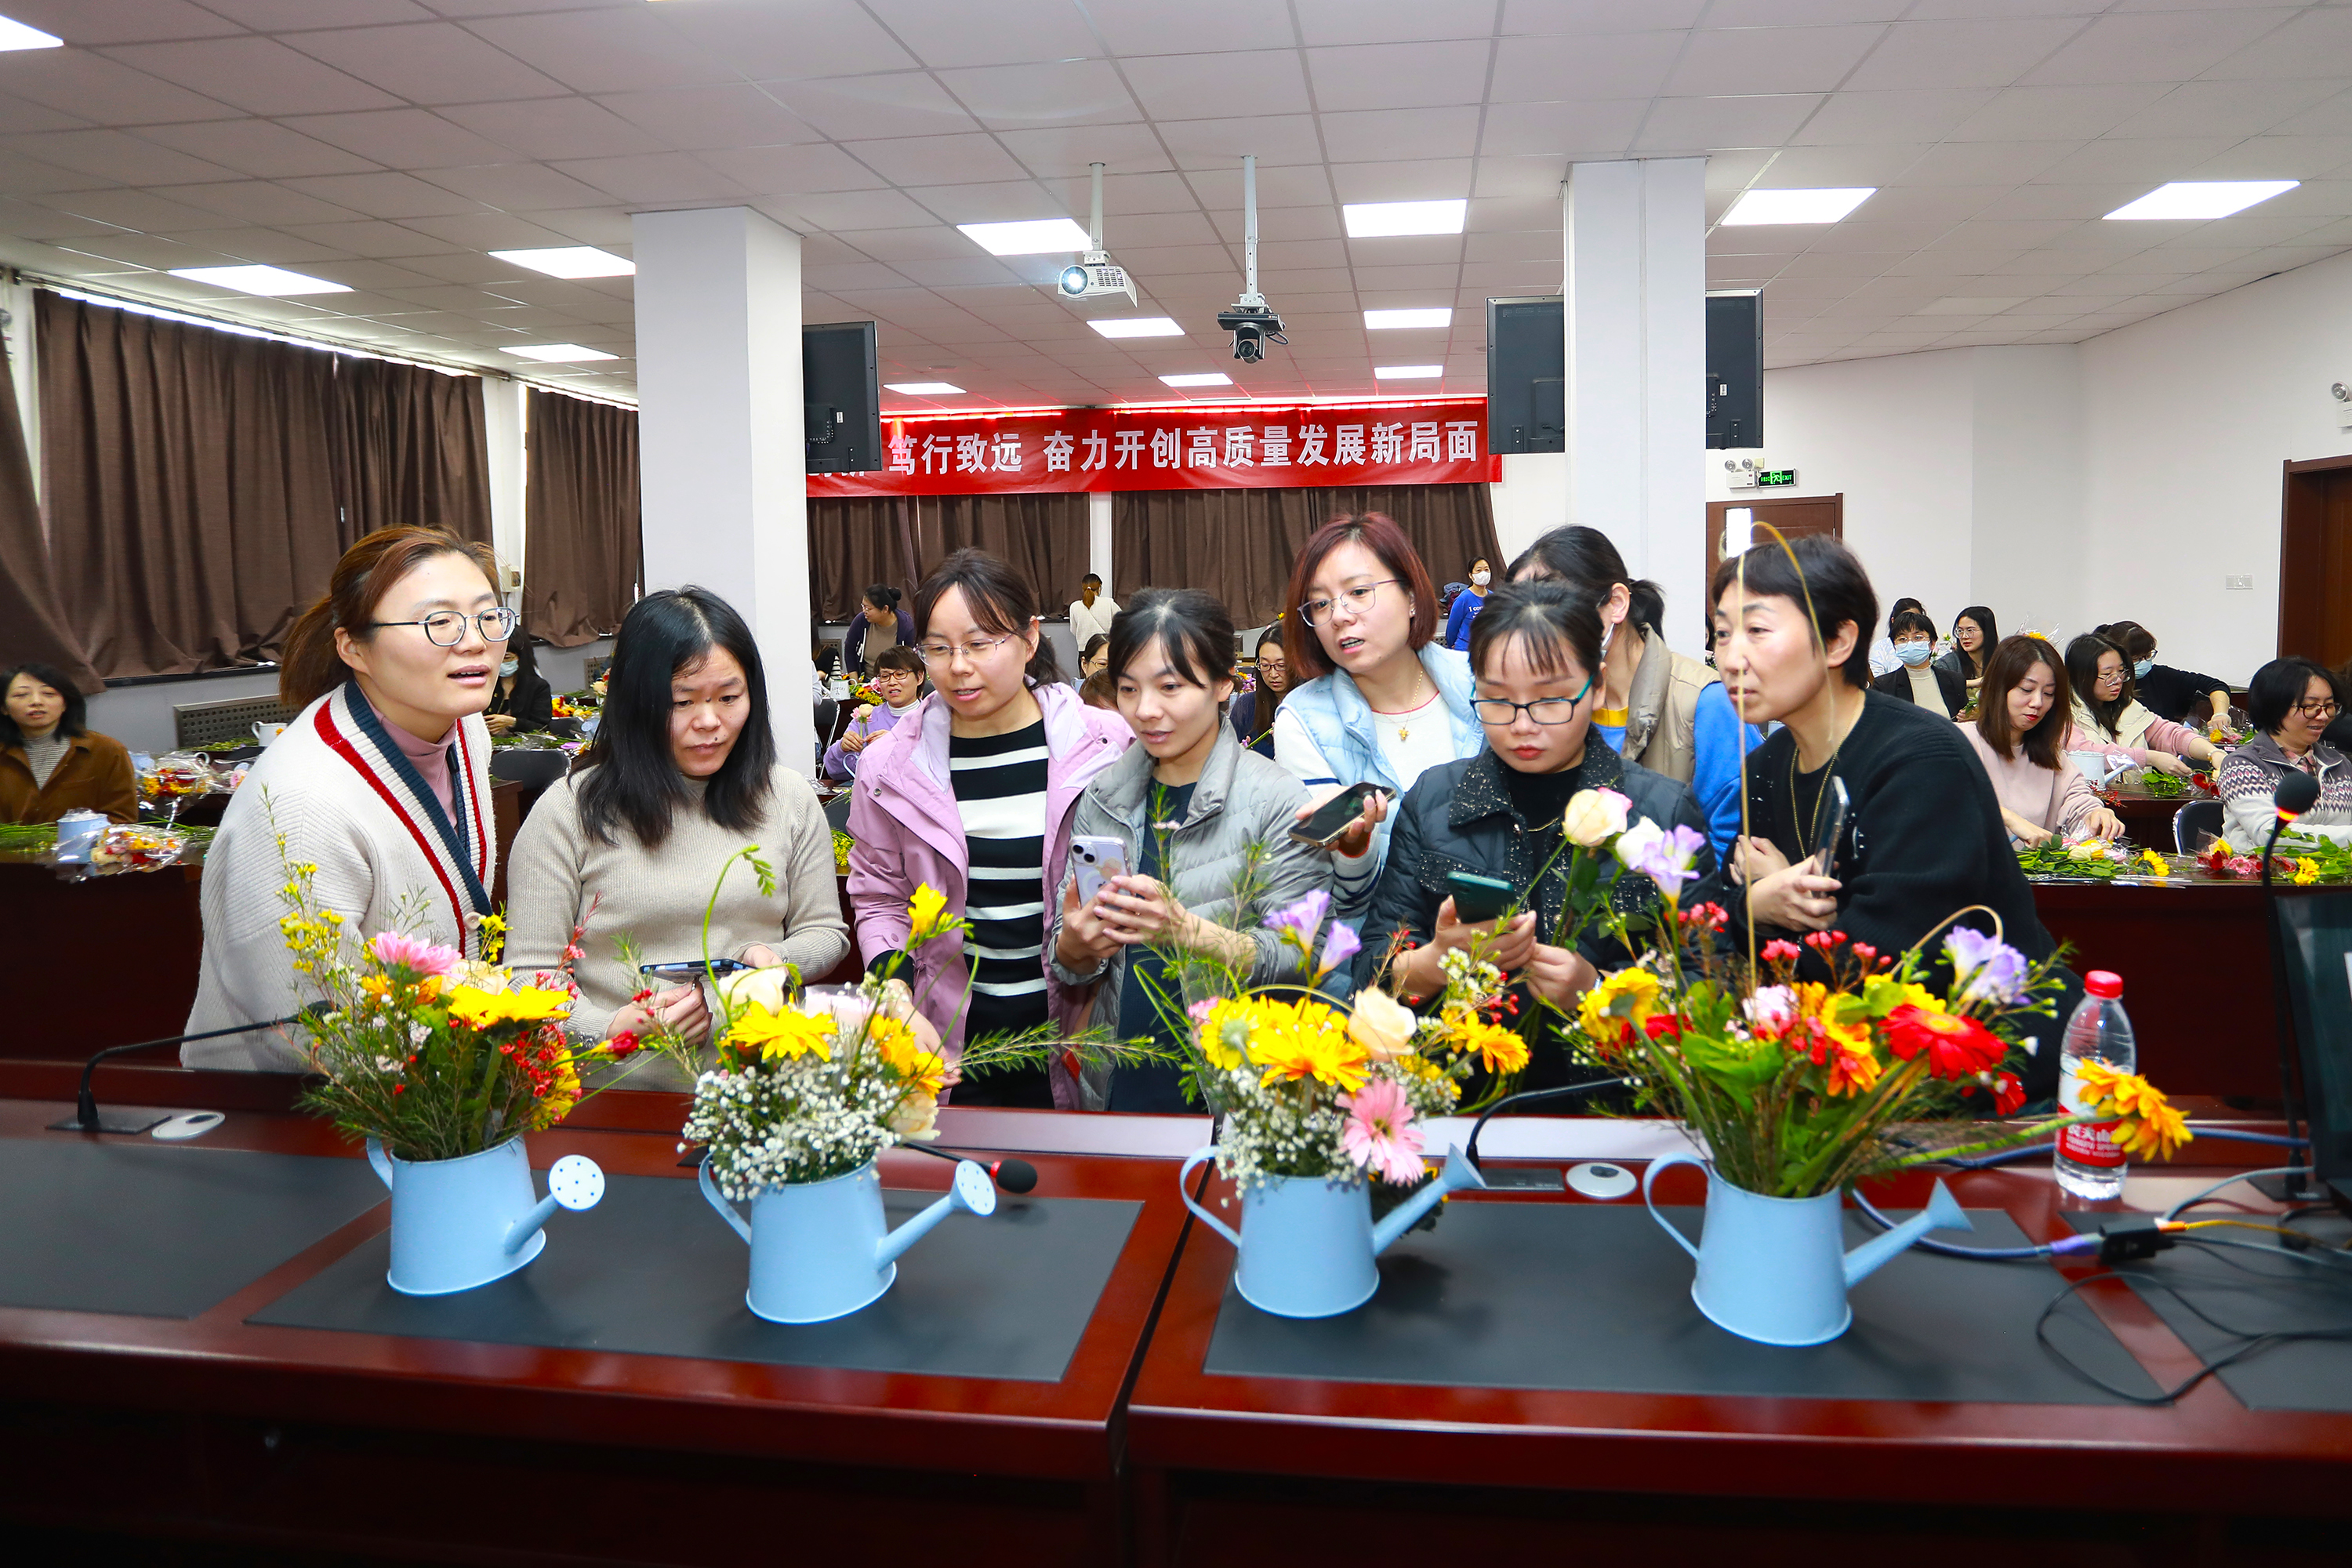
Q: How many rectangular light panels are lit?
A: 13